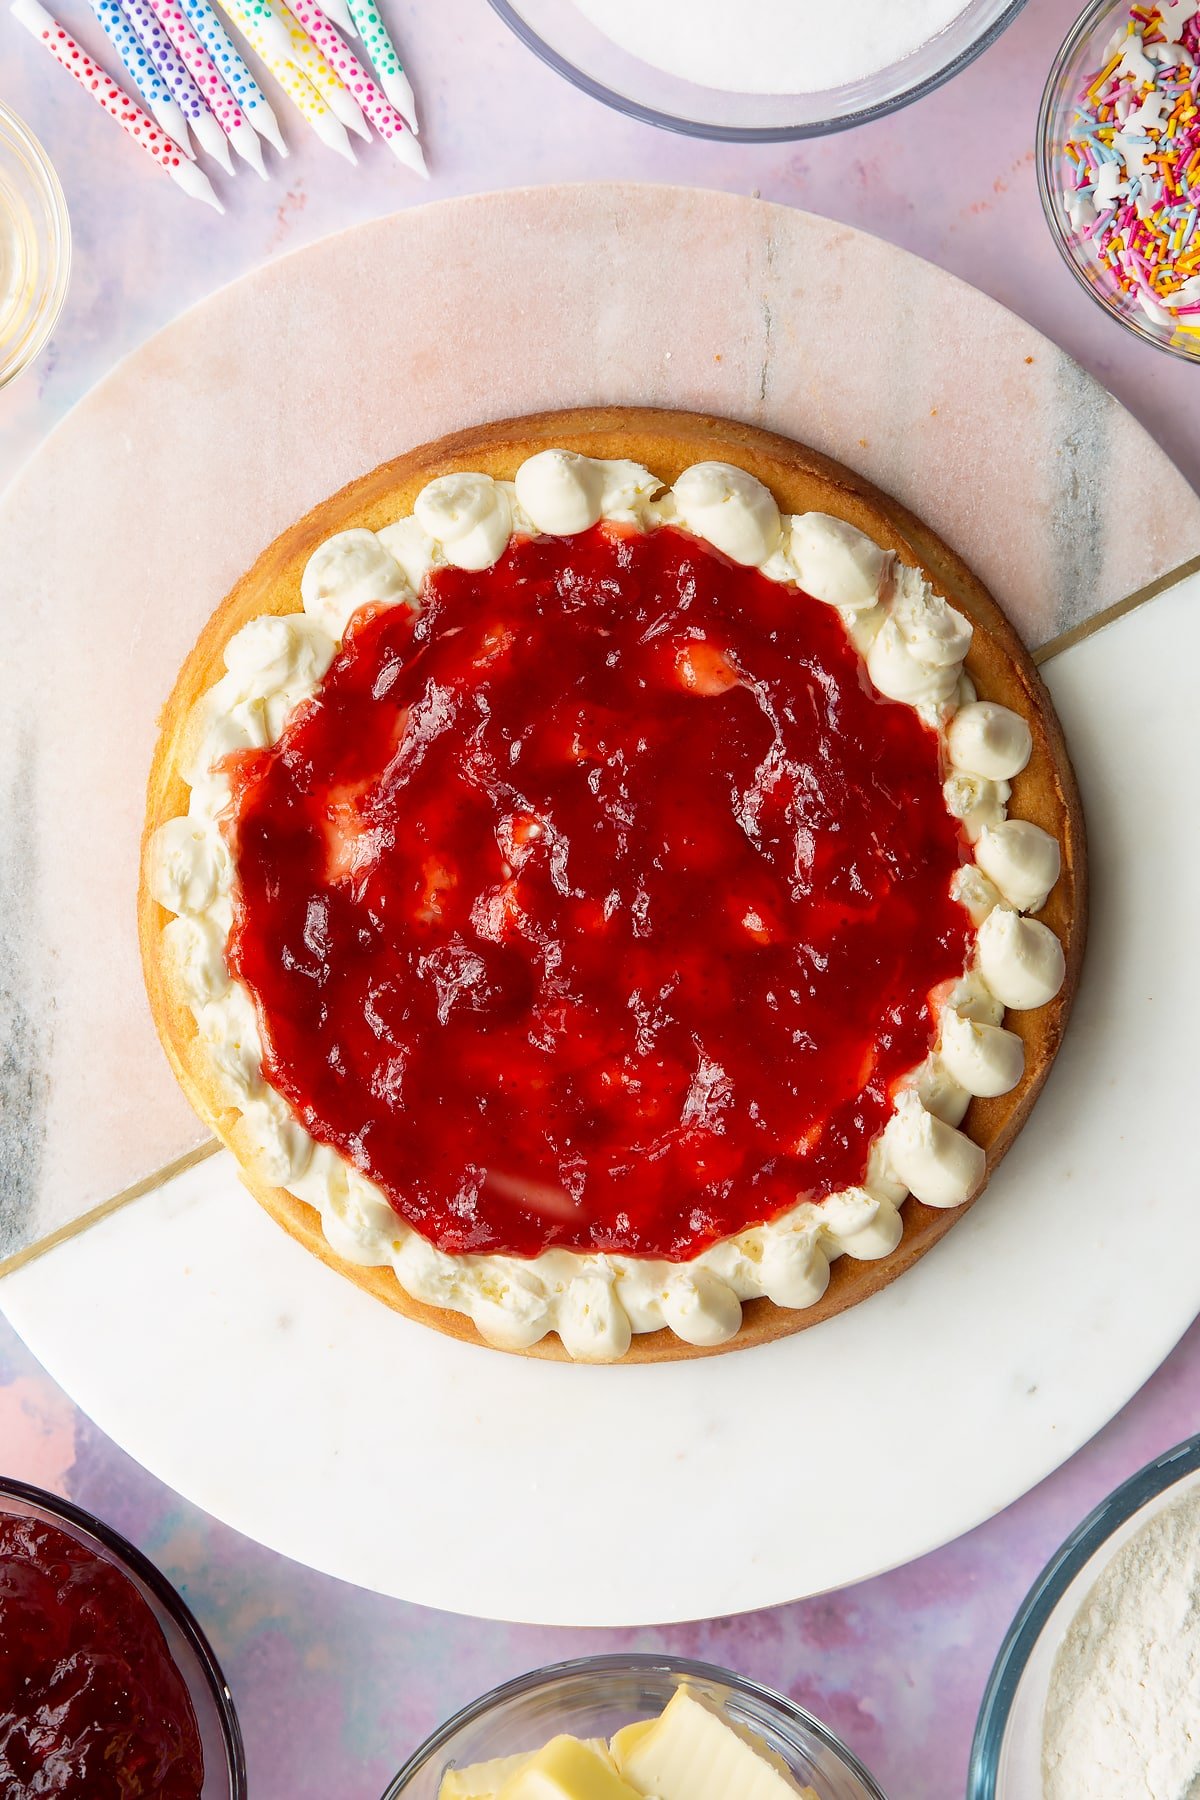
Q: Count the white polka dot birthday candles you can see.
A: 11